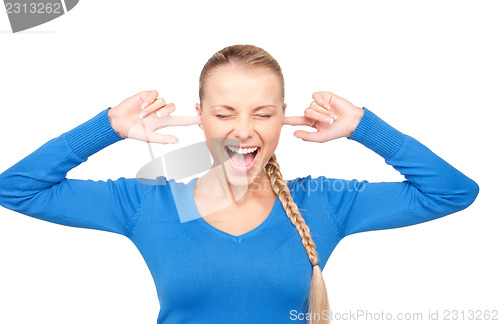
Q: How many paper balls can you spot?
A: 0